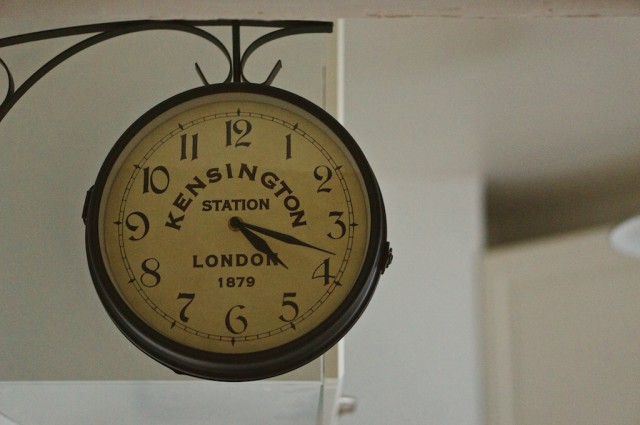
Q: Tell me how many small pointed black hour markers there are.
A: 12